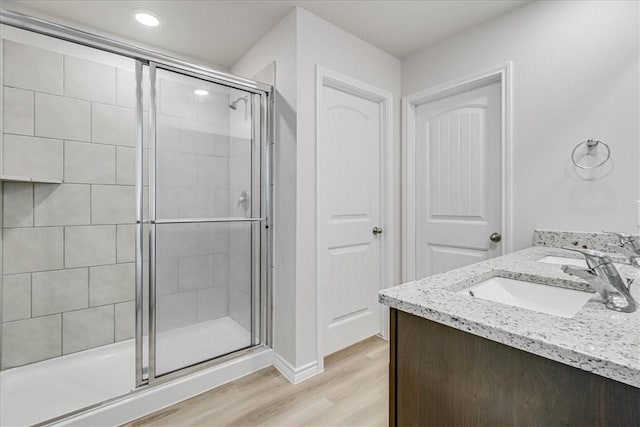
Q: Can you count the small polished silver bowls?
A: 0